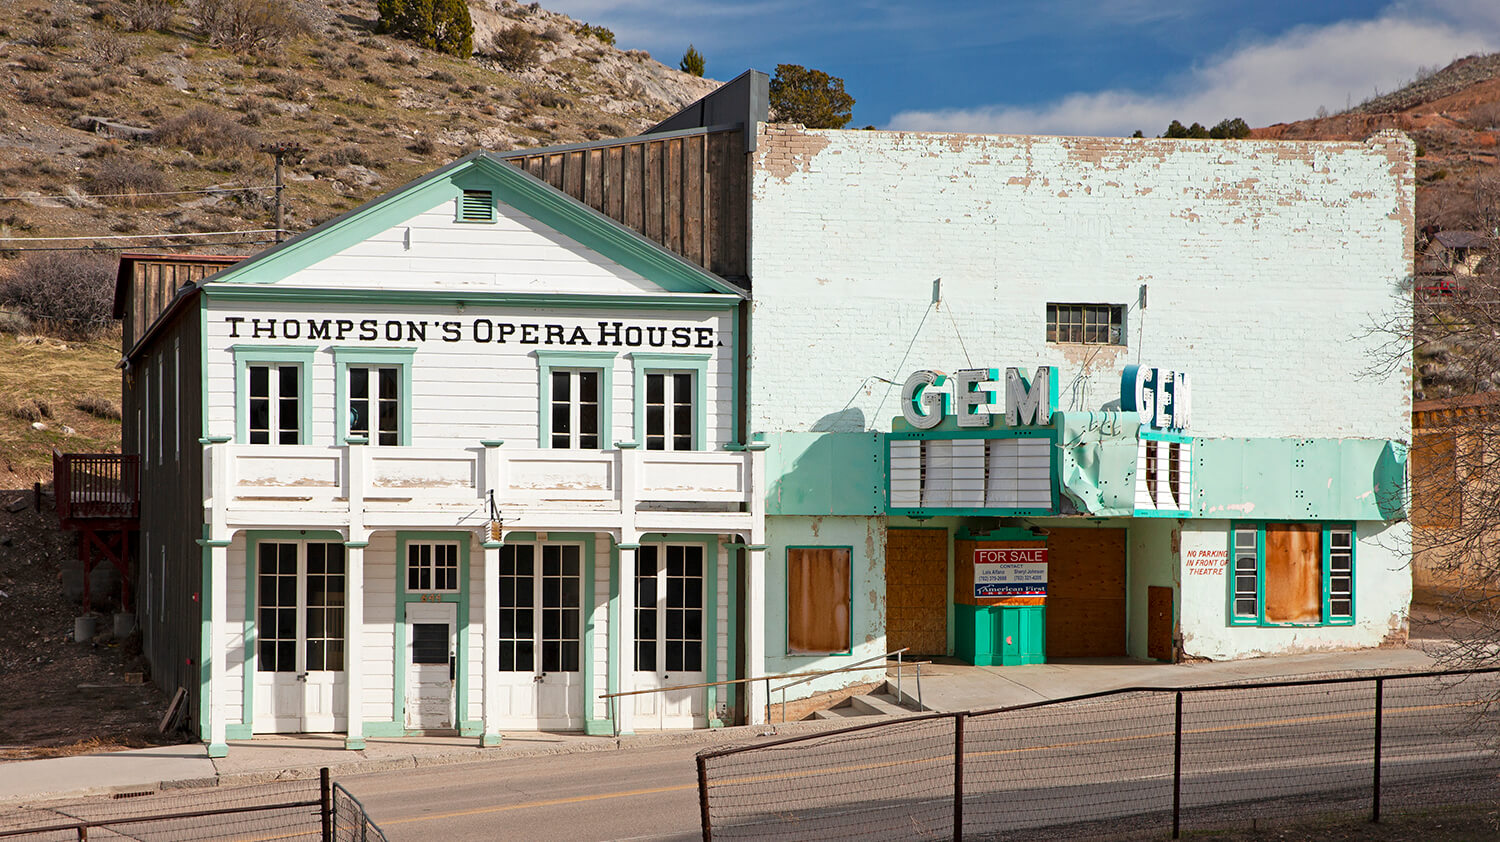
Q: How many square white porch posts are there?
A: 5